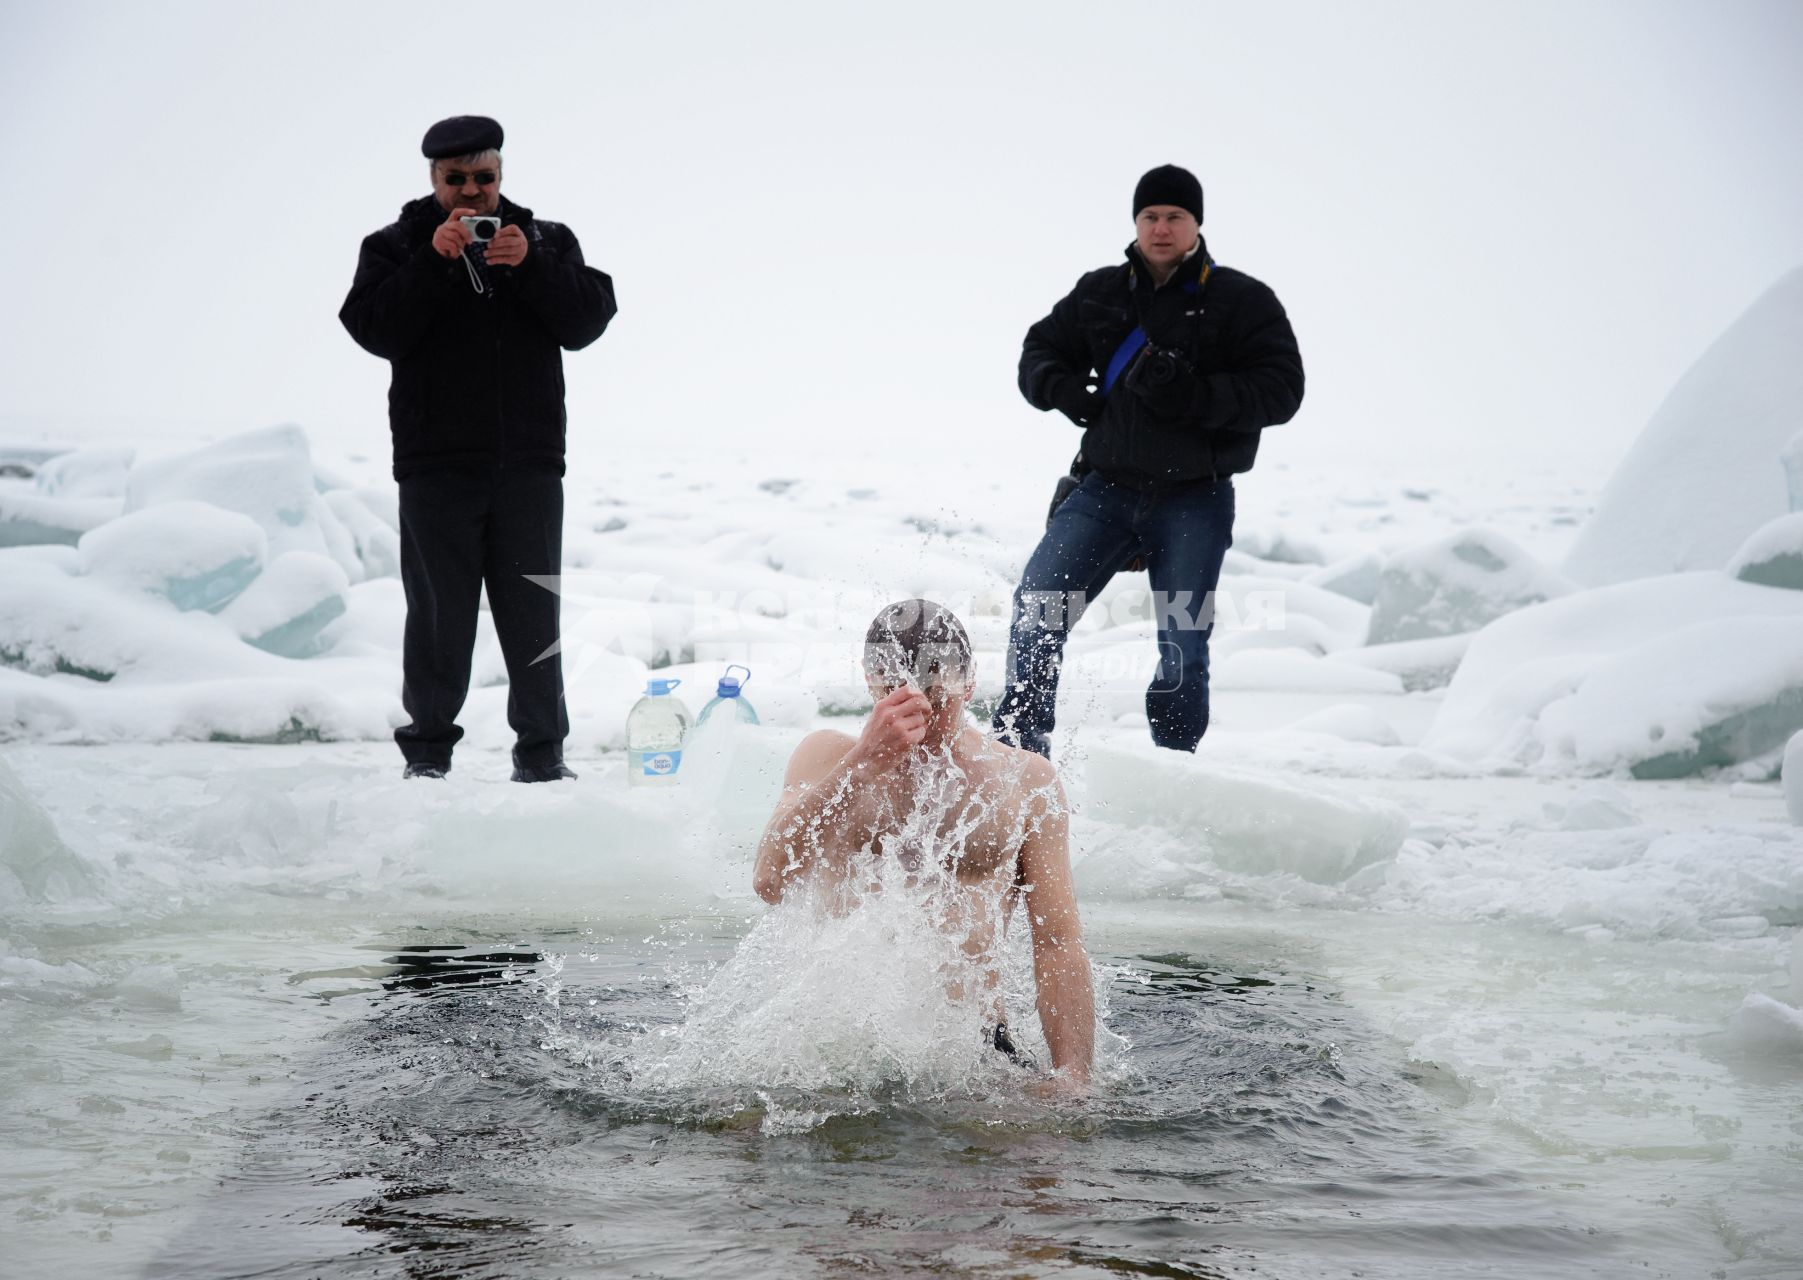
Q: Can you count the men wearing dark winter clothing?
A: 2